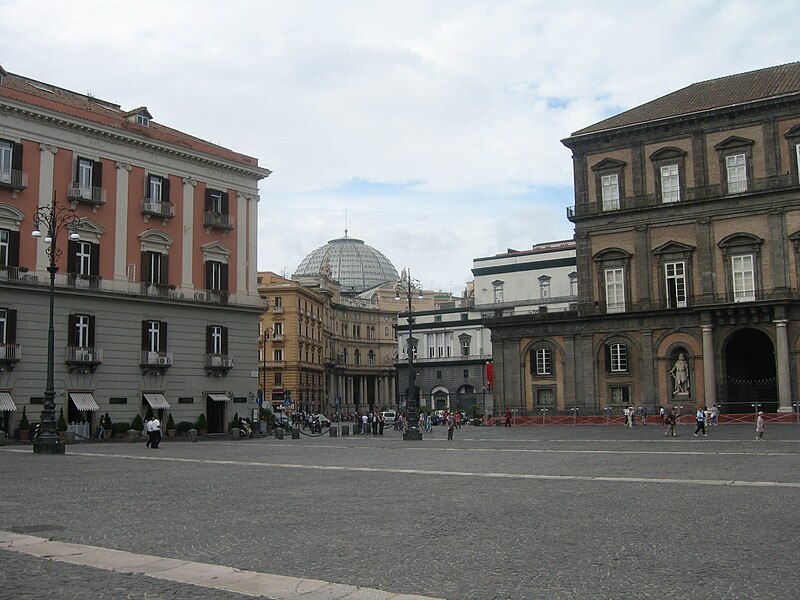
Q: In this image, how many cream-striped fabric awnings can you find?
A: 4